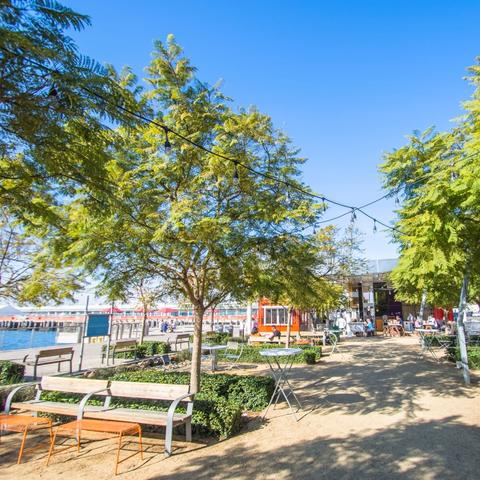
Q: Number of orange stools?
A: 2